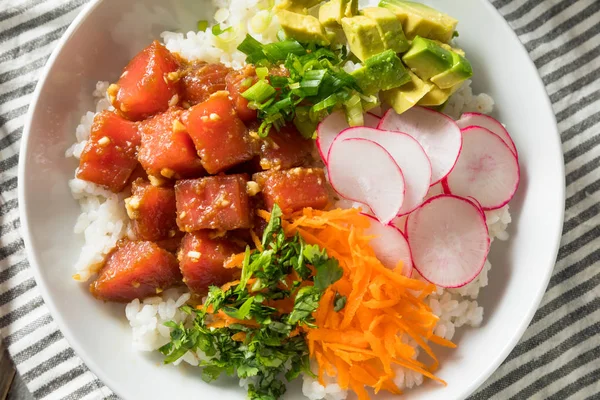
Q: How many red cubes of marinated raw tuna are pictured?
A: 12